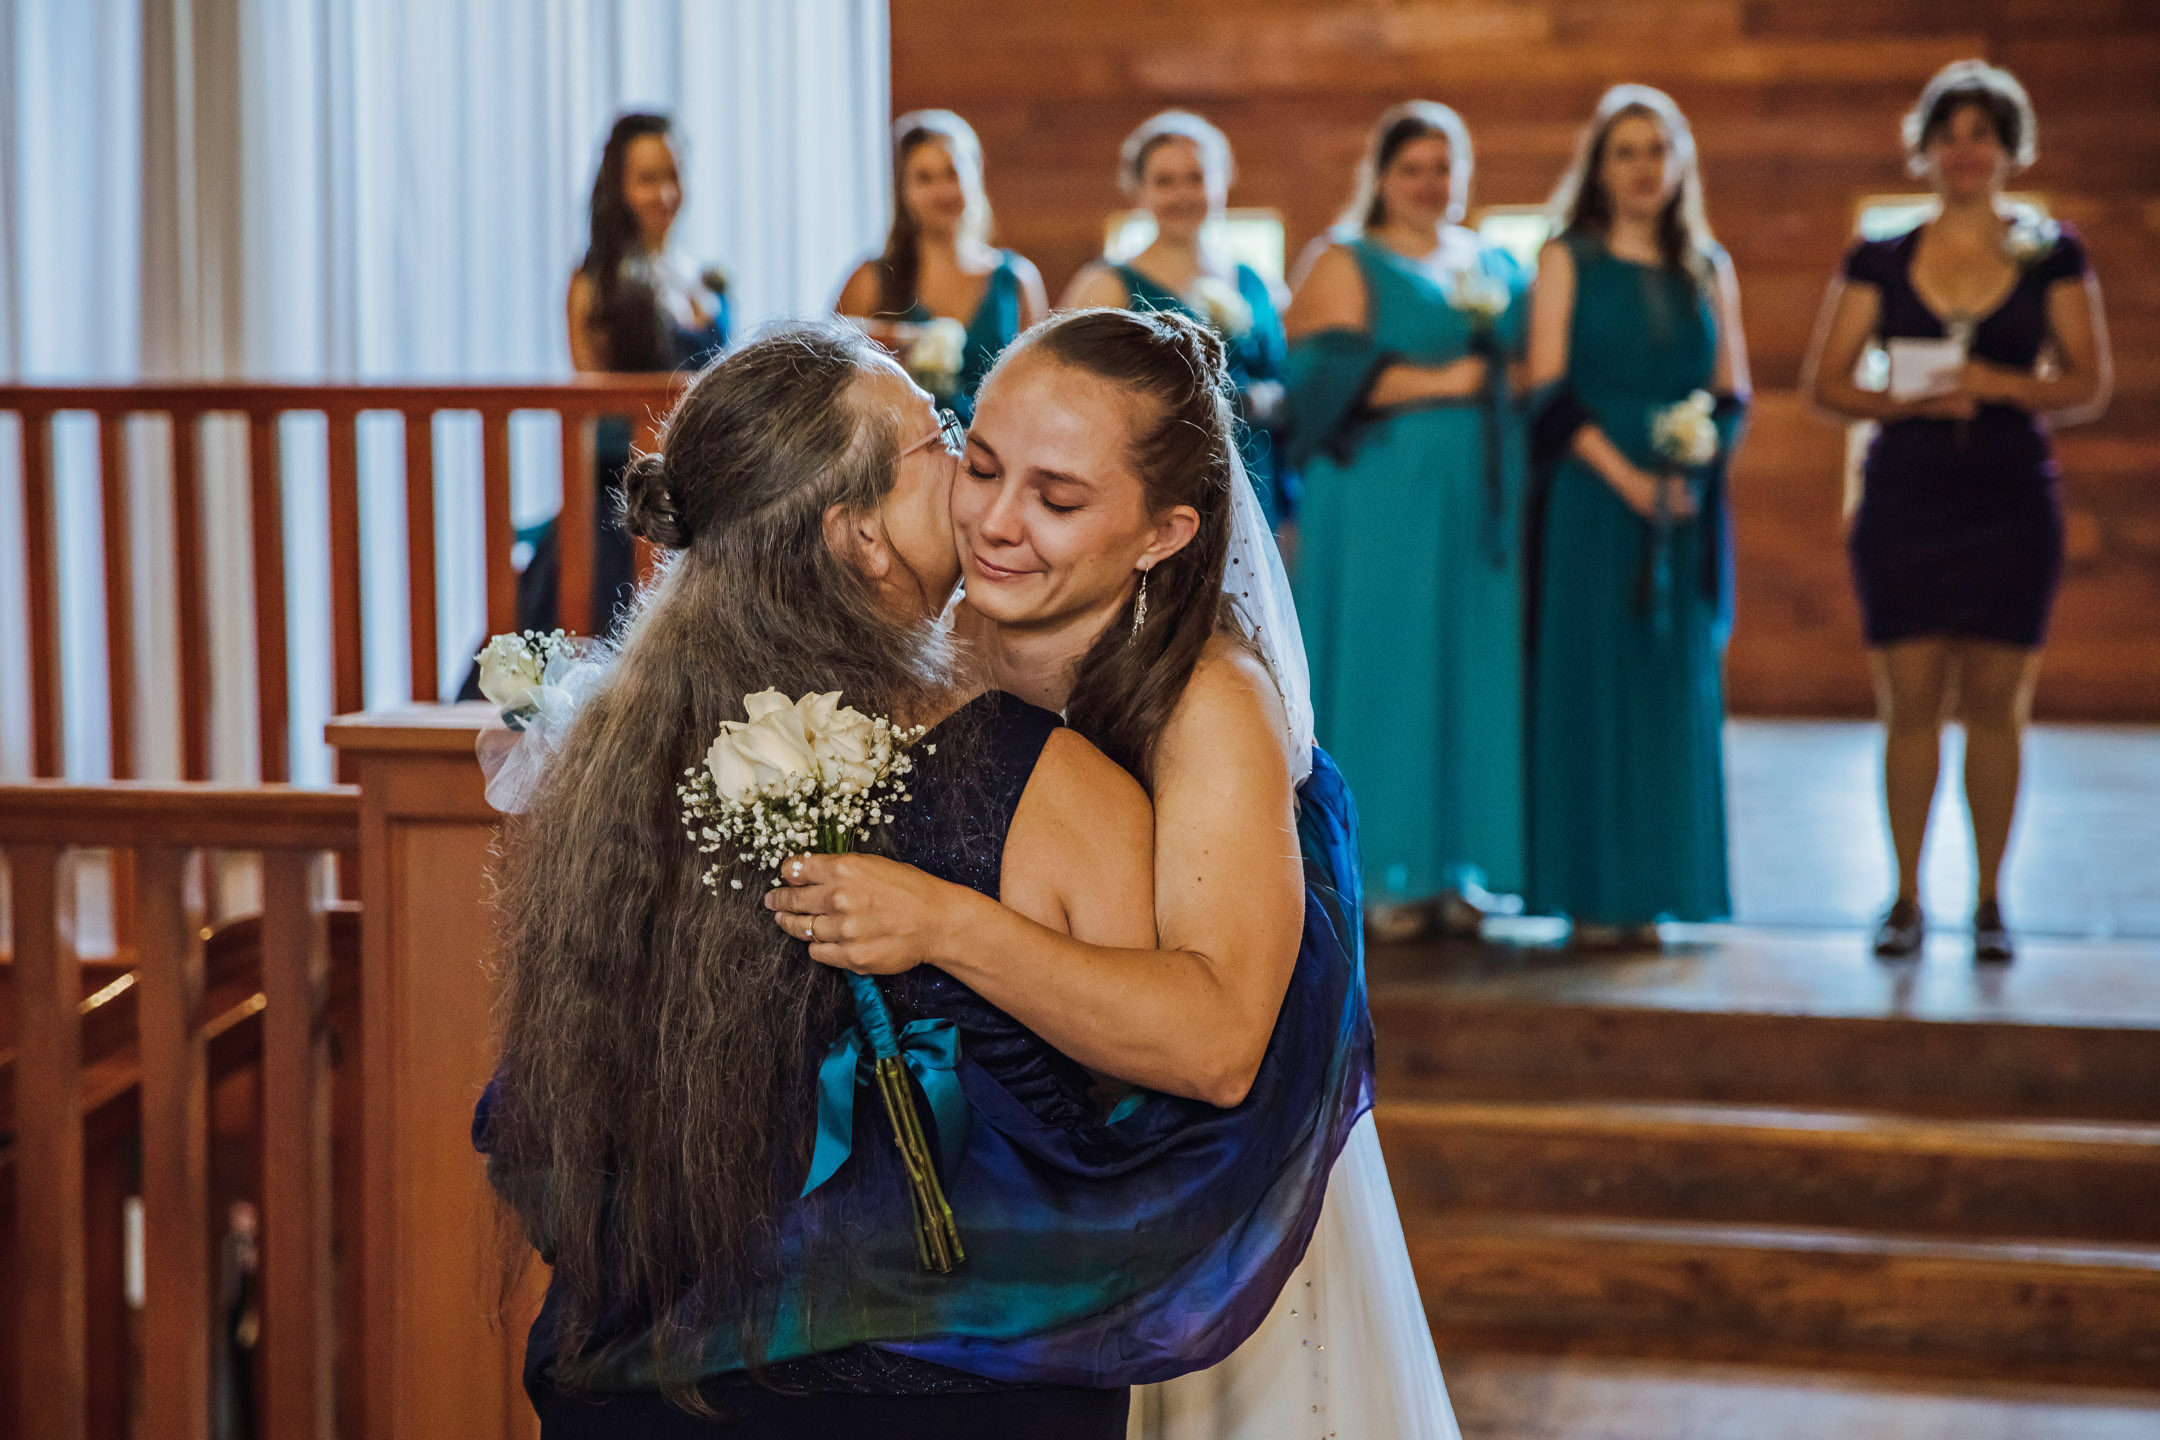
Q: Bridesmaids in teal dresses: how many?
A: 4